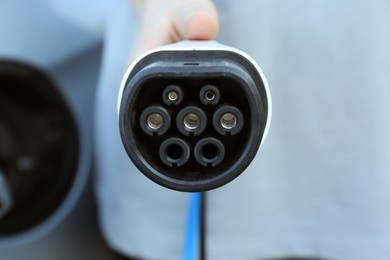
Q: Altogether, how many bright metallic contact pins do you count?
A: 5